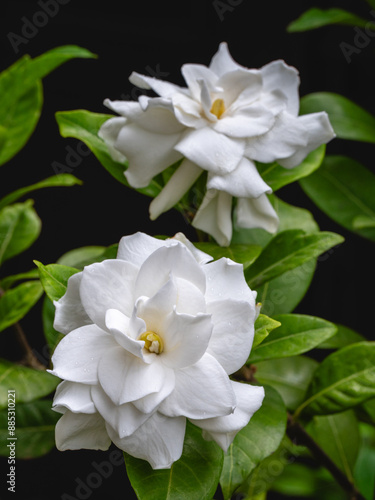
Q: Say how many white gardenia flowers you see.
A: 2